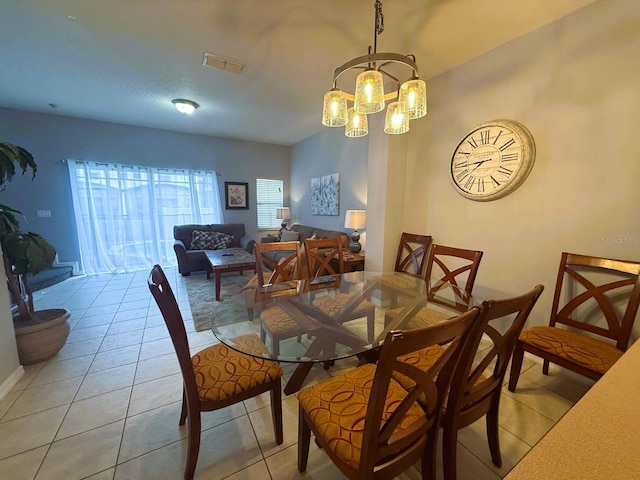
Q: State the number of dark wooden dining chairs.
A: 8